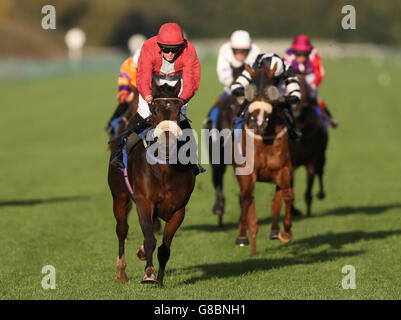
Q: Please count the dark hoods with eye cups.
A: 1